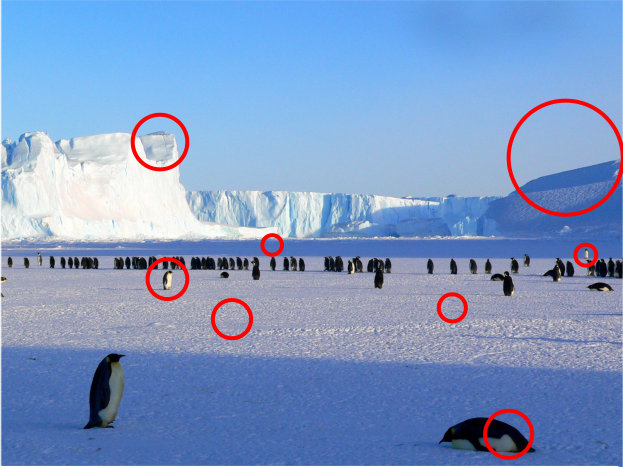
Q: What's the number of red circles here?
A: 8